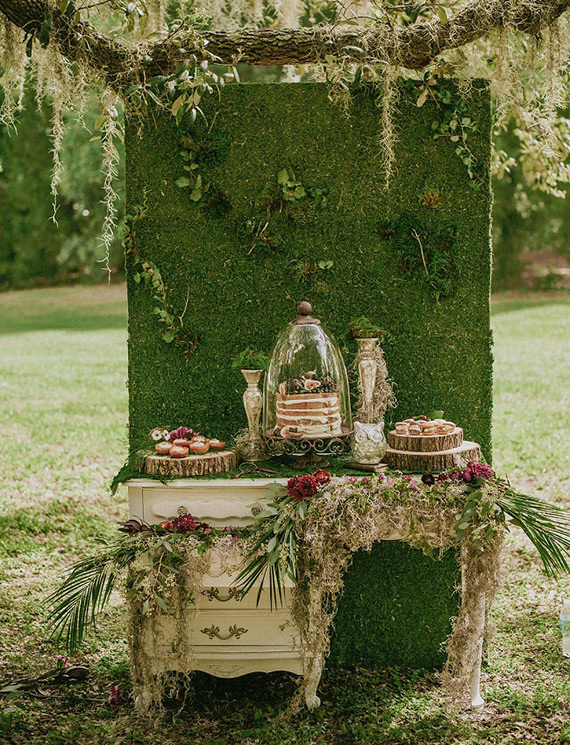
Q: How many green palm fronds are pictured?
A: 3